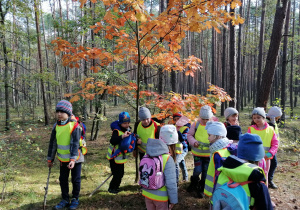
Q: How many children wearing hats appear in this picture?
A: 13